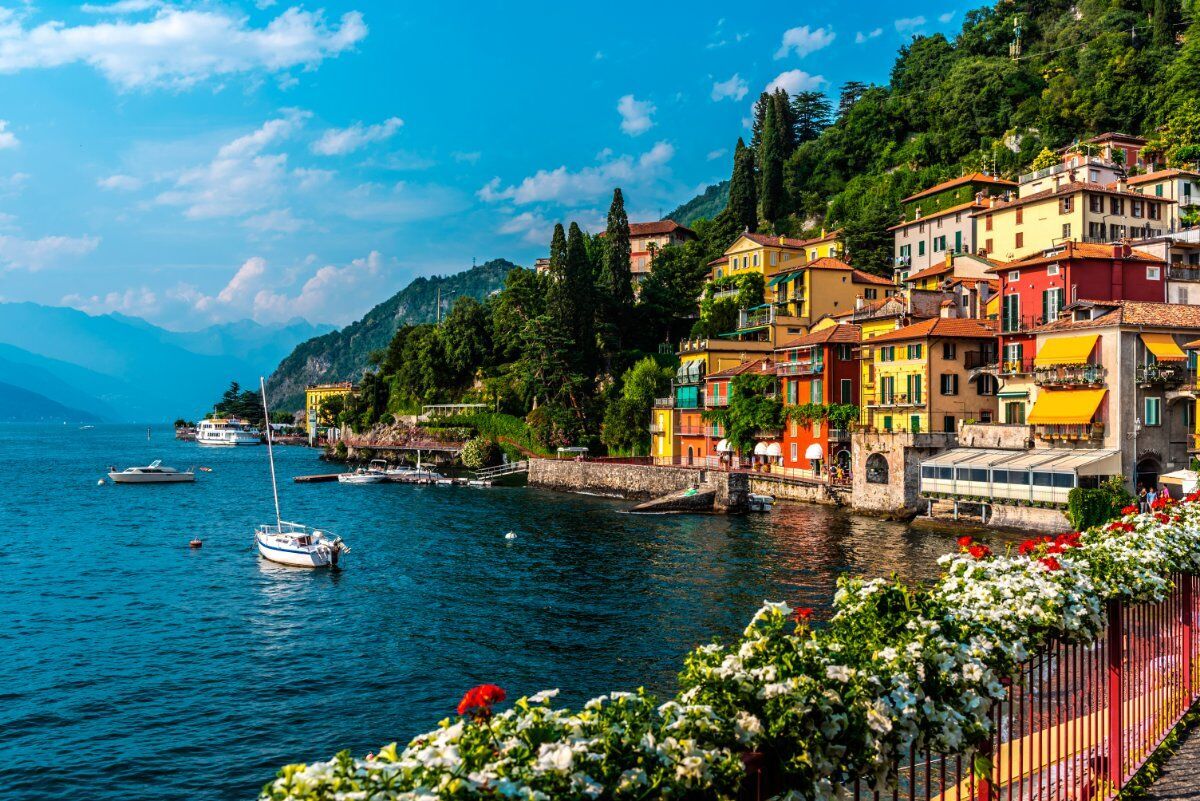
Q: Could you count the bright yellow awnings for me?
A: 3